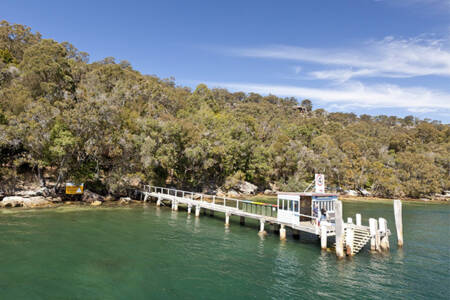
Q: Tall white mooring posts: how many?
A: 2